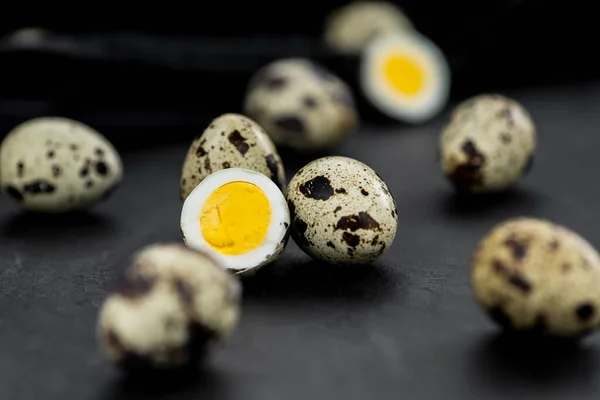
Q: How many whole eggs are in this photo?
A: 8